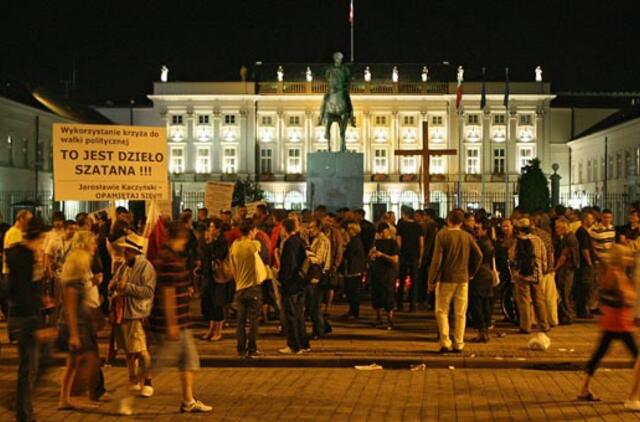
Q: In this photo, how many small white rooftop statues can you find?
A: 8